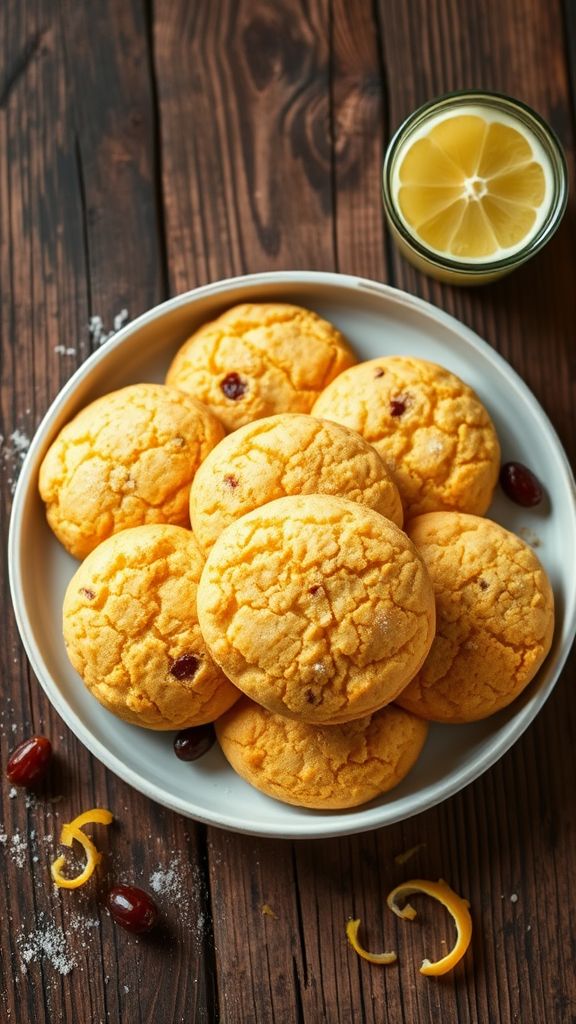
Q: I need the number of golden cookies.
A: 8